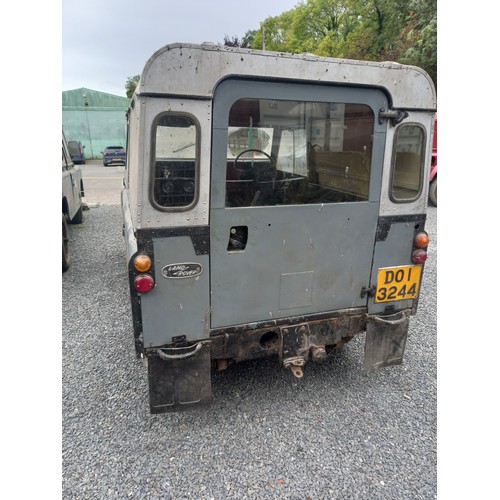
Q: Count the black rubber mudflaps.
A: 2